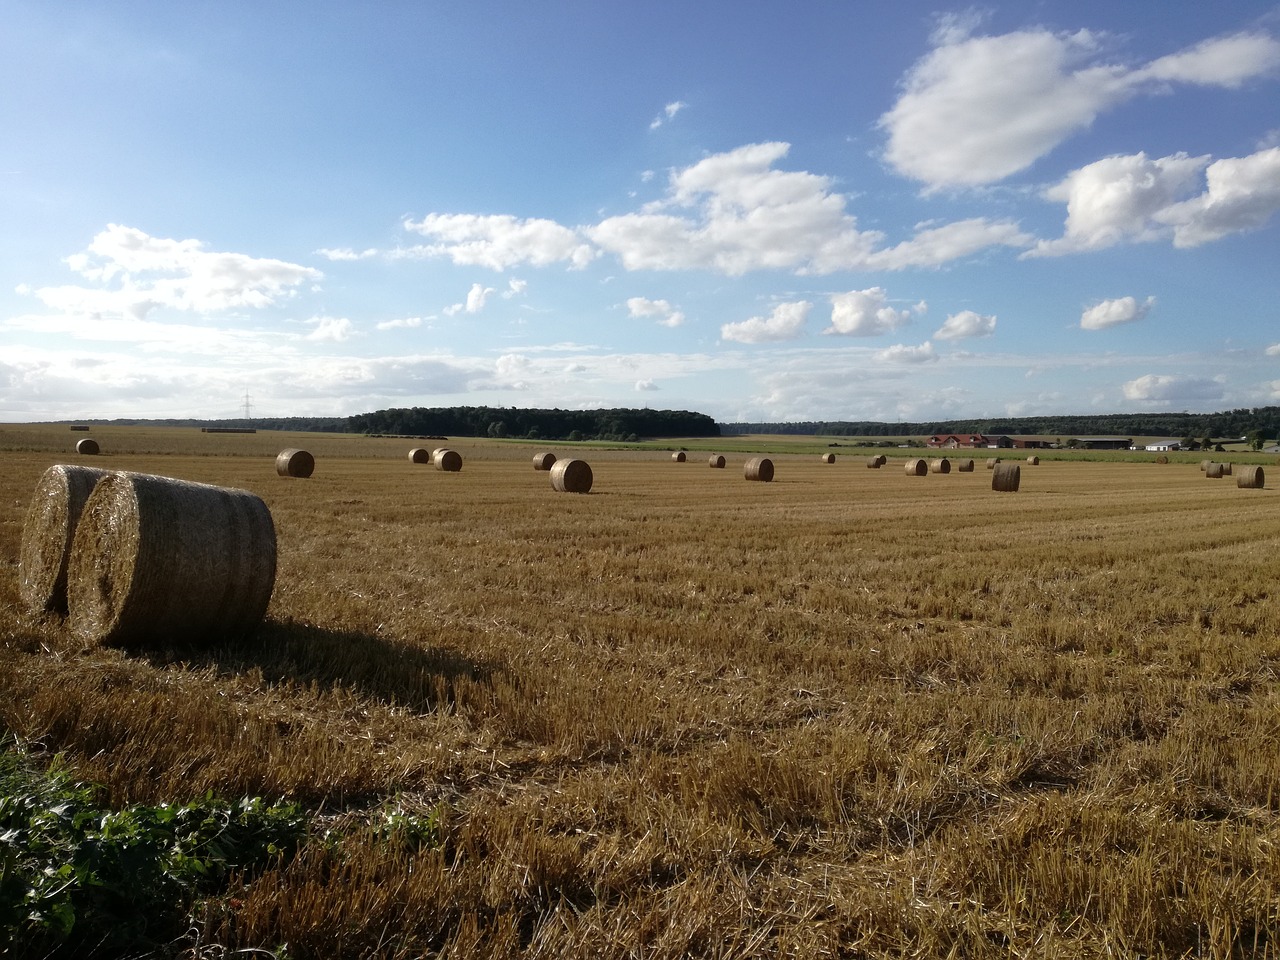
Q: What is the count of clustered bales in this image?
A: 2